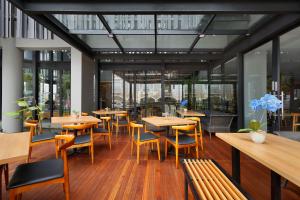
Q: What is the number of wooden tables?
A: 6